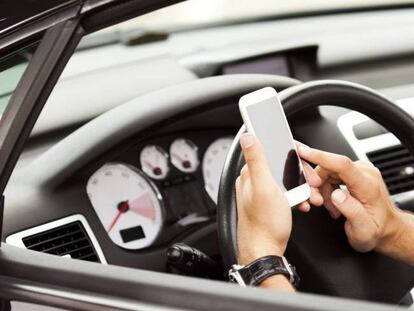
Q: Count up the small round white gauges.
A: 2